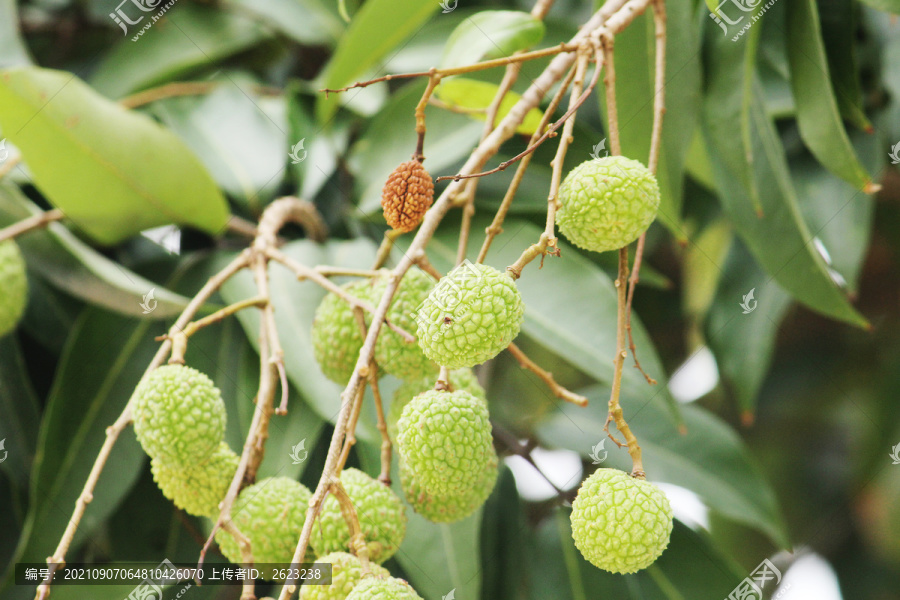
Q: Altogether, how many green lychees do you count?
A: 15